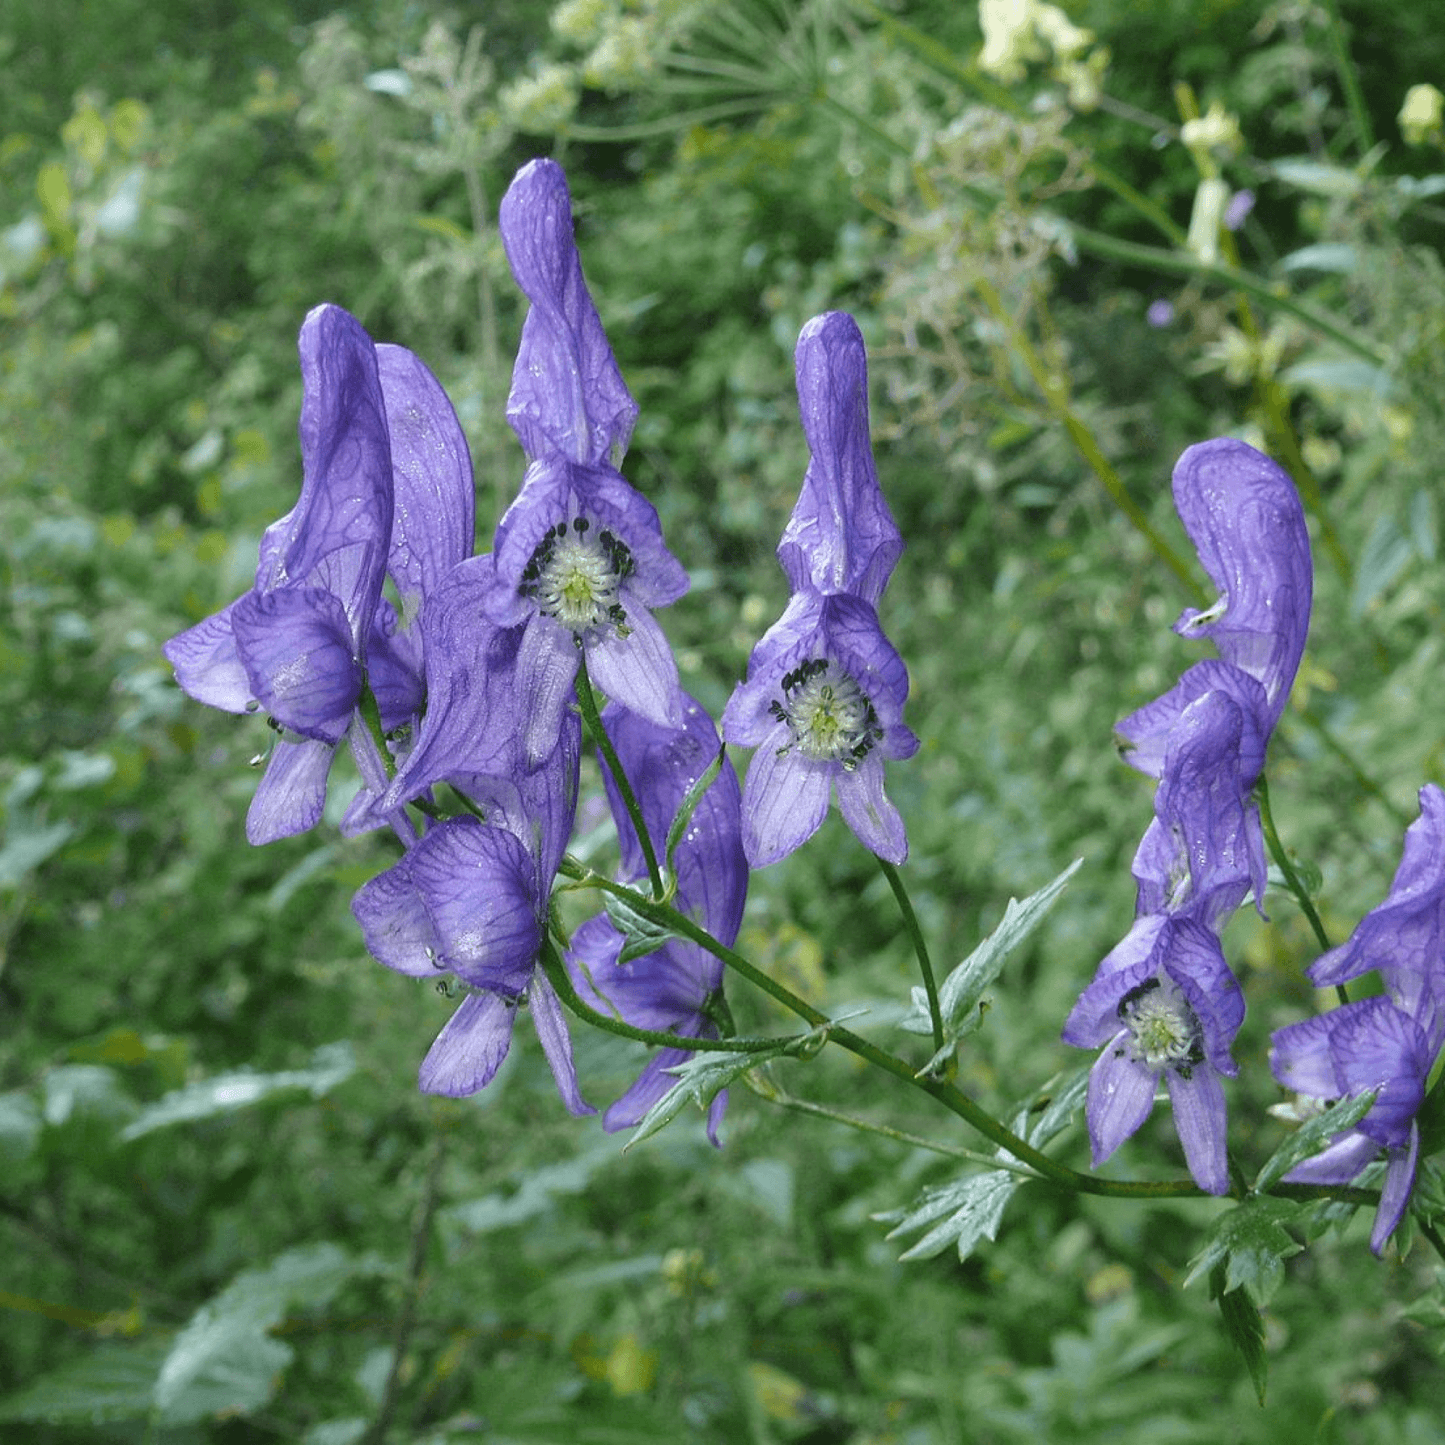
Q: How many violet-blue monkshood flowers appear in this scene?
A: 9